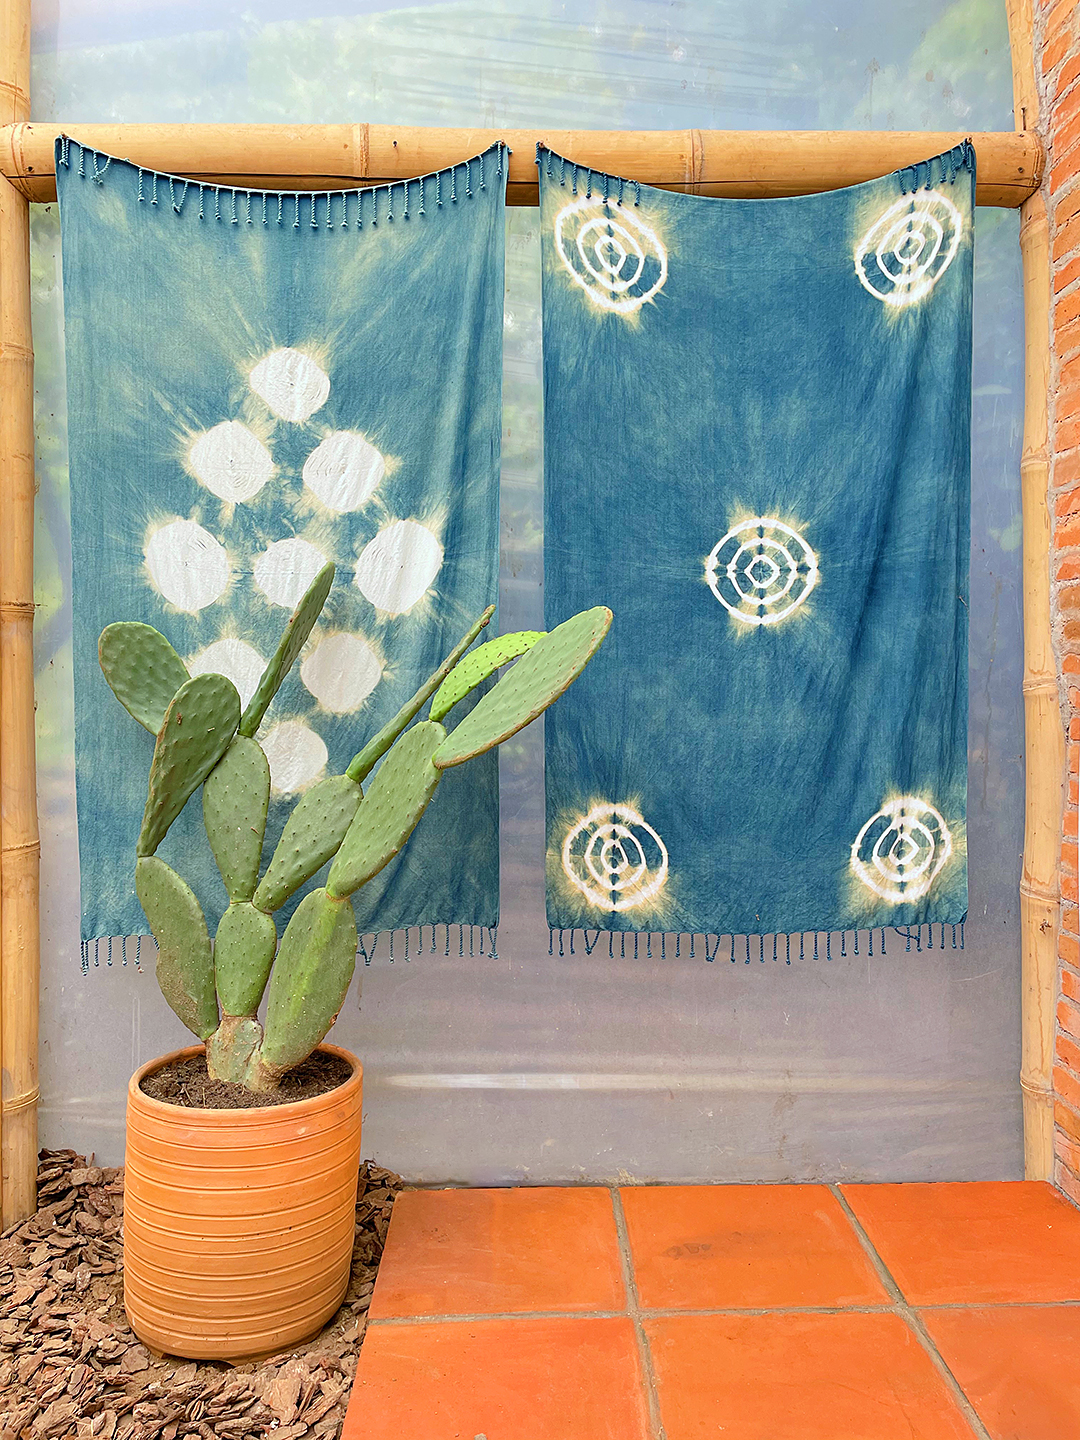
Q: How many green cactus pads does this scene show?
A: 12